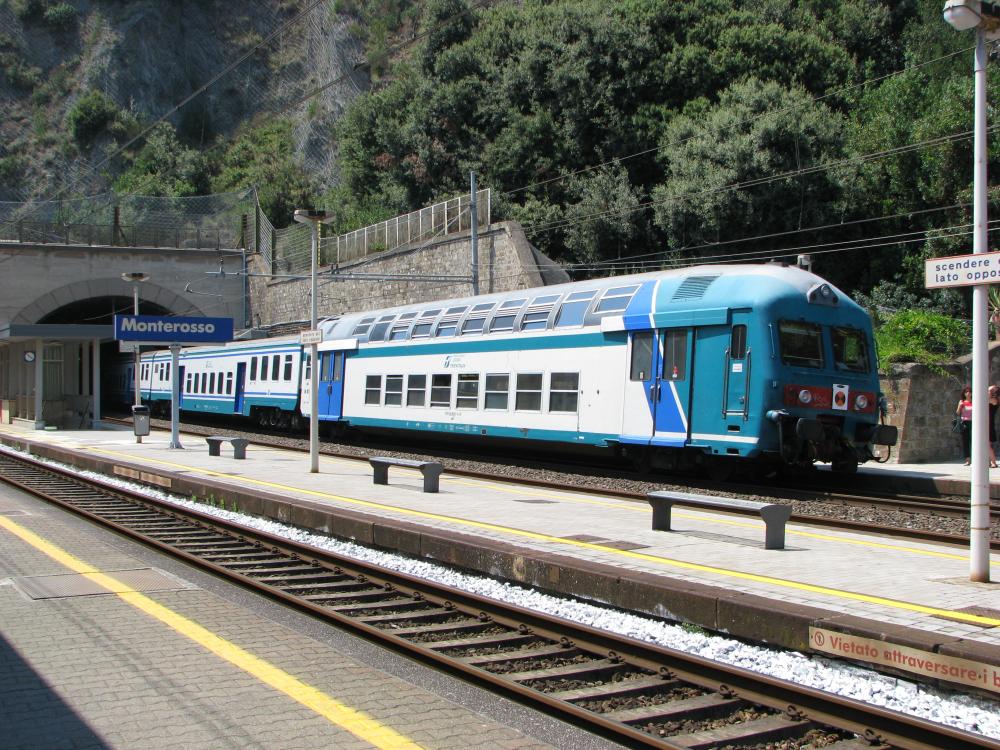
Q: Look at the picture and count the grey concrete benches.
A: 3